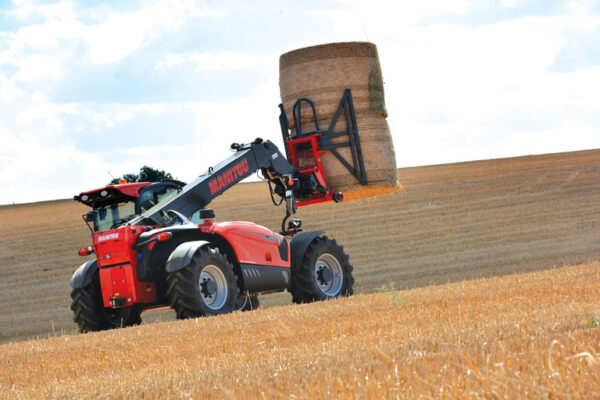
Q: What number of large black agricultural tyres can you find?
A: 4